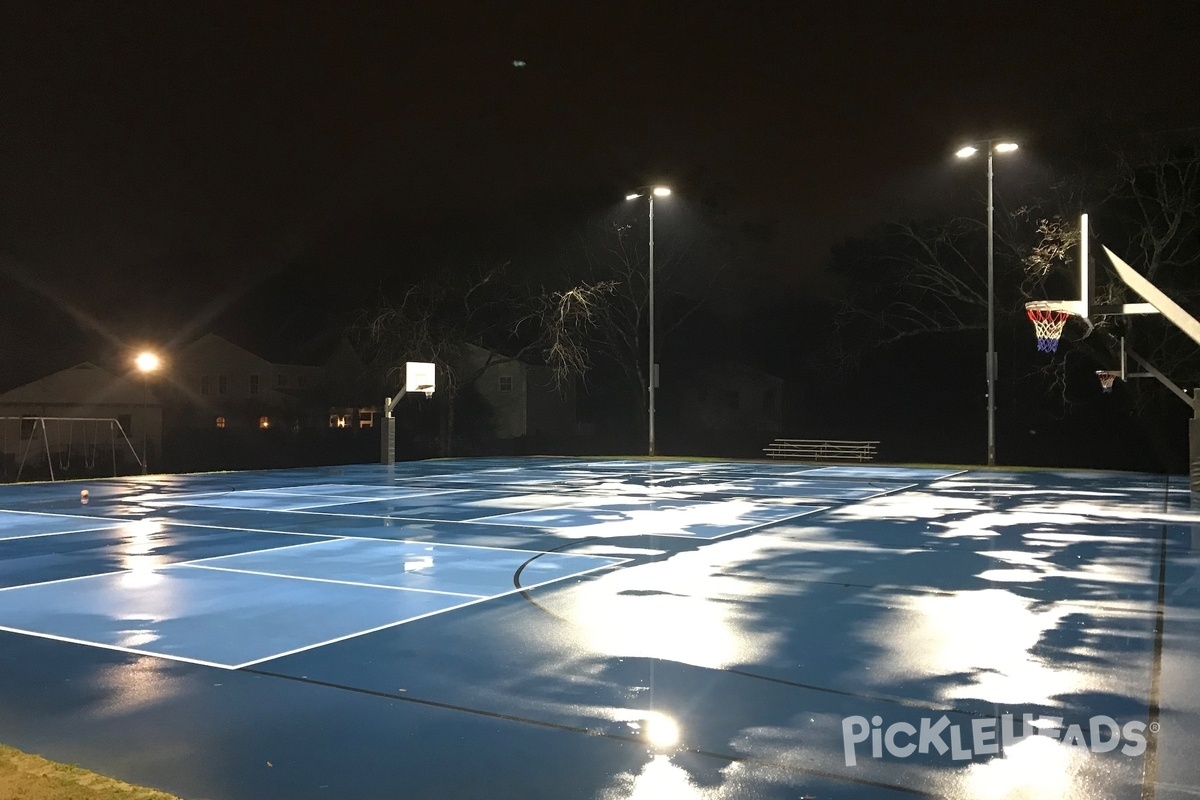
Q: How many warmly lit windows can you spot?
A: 4